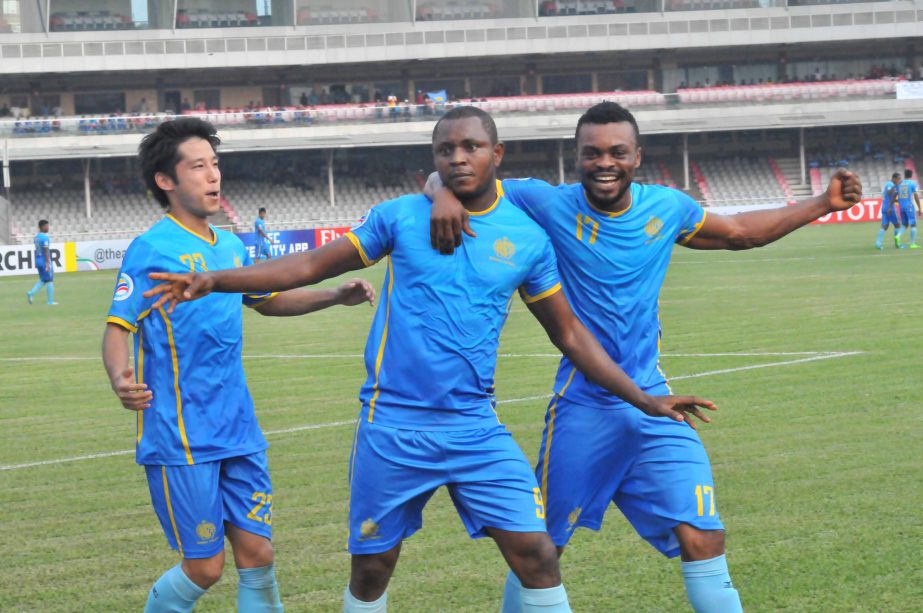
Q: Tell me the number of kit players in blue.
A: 7